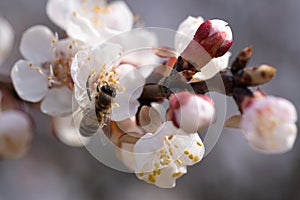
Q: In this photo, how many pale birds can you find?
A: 0